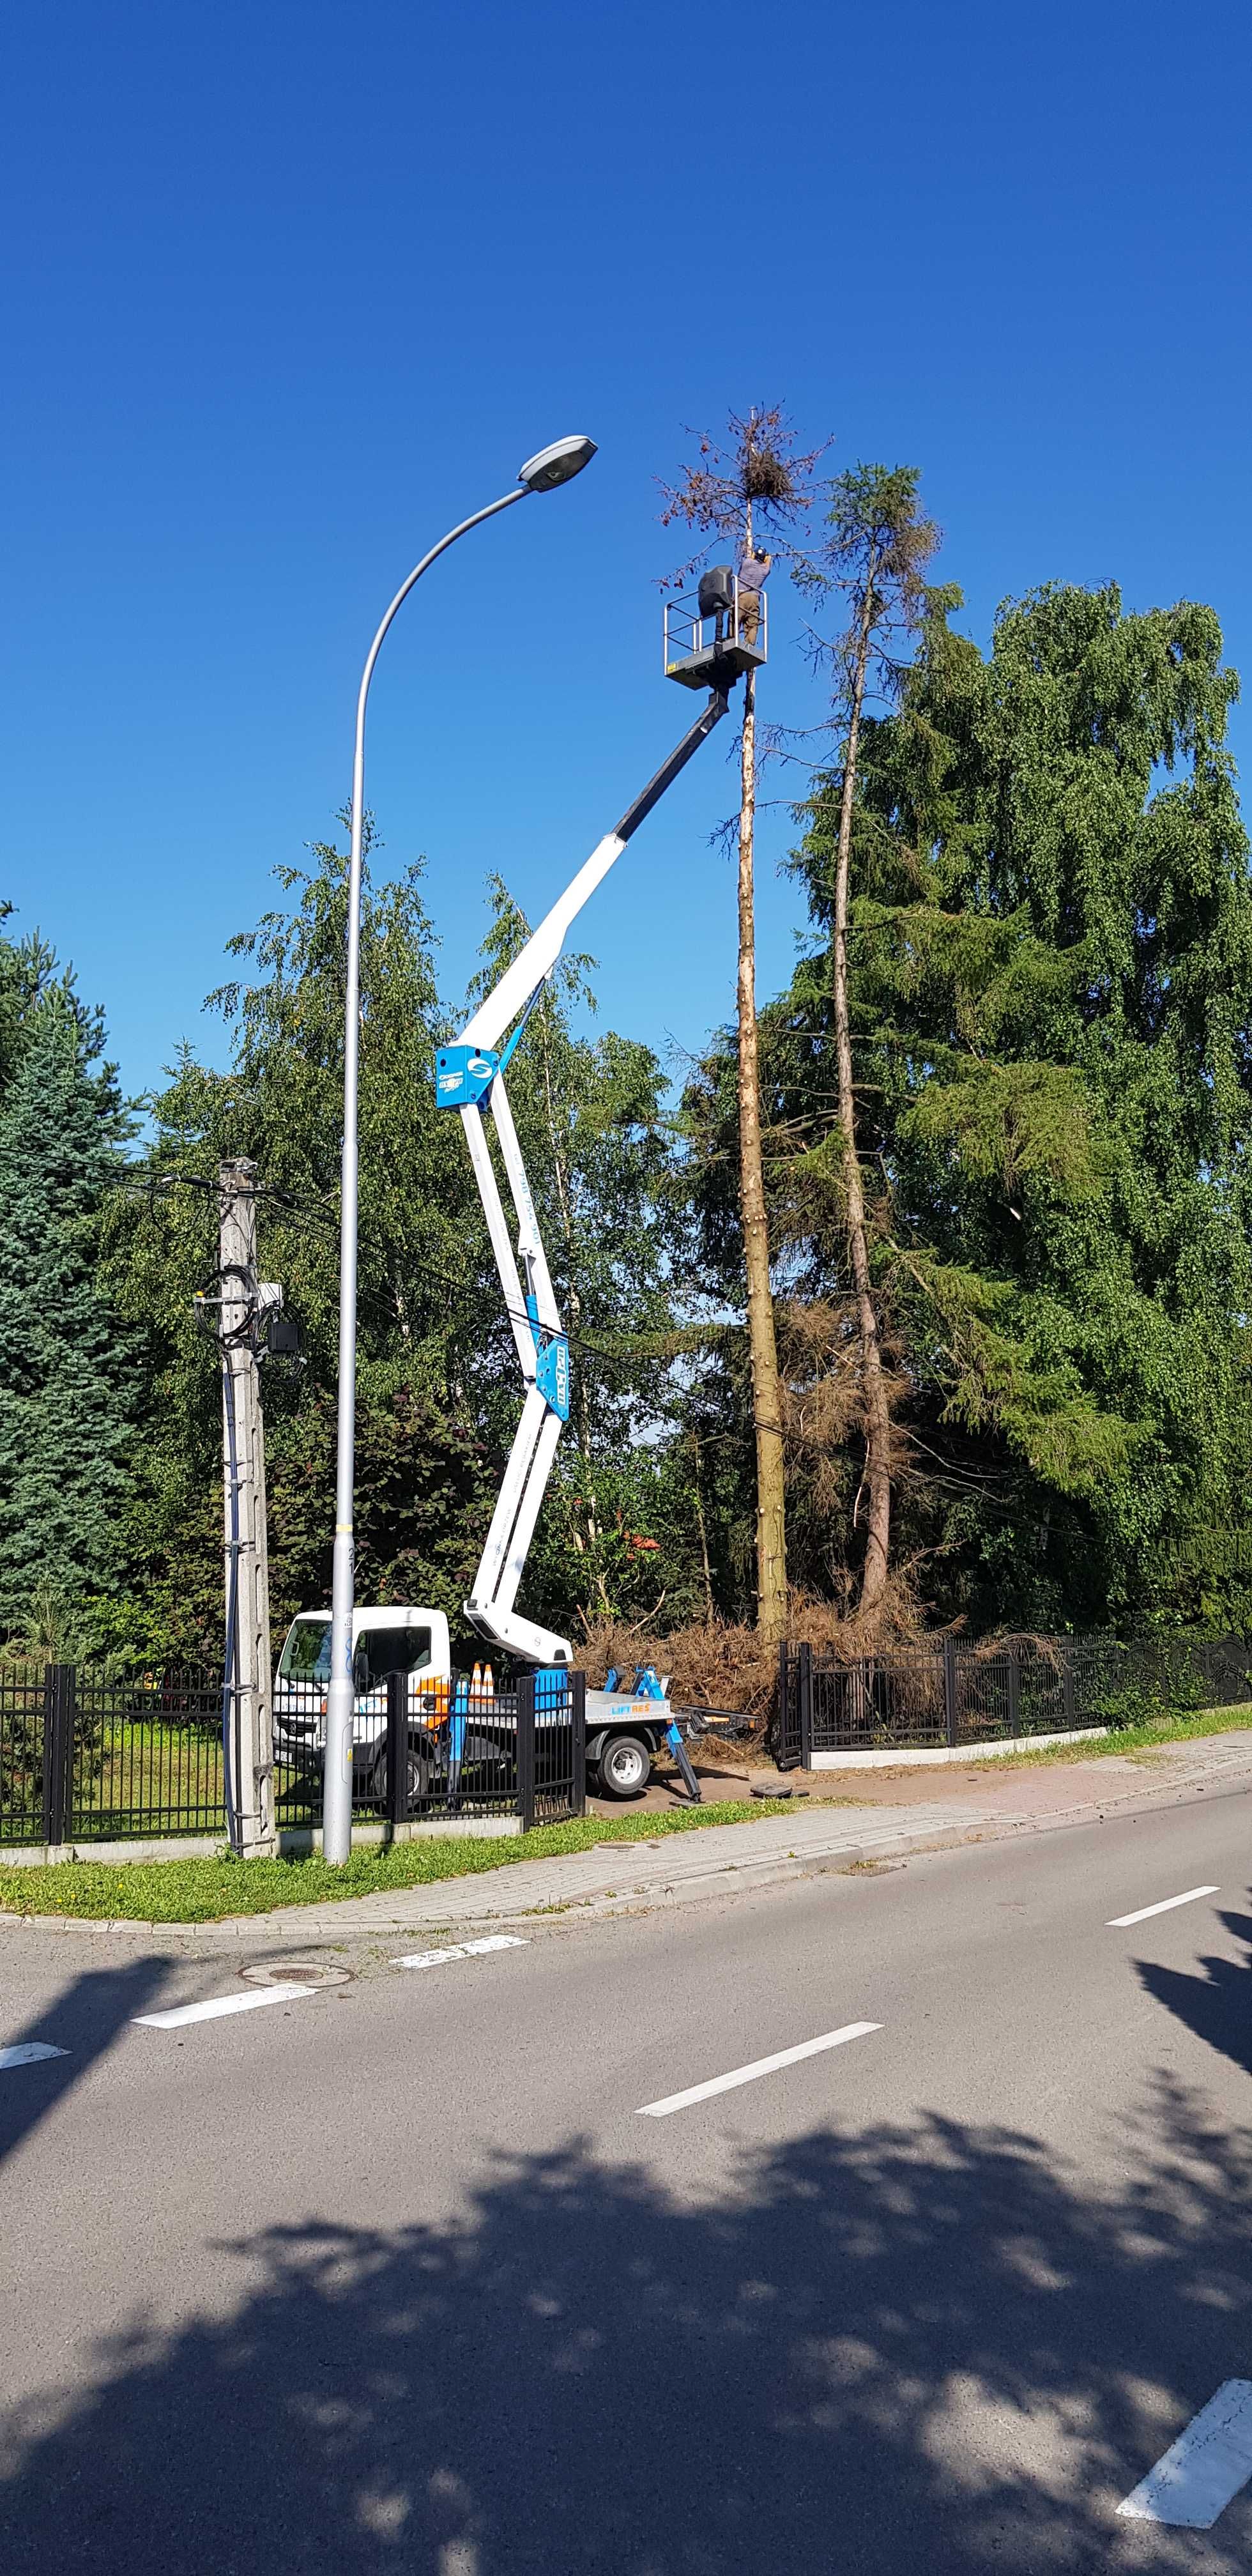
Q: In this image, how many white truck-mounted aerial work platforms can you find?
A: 1